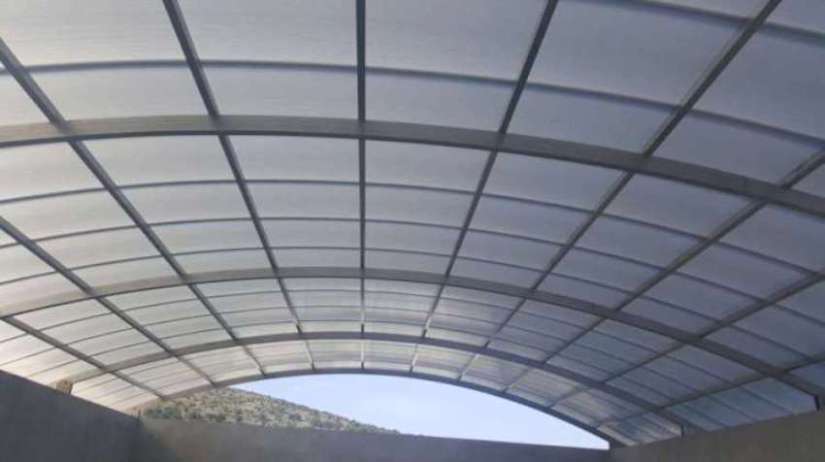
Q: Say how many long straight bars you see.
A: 10